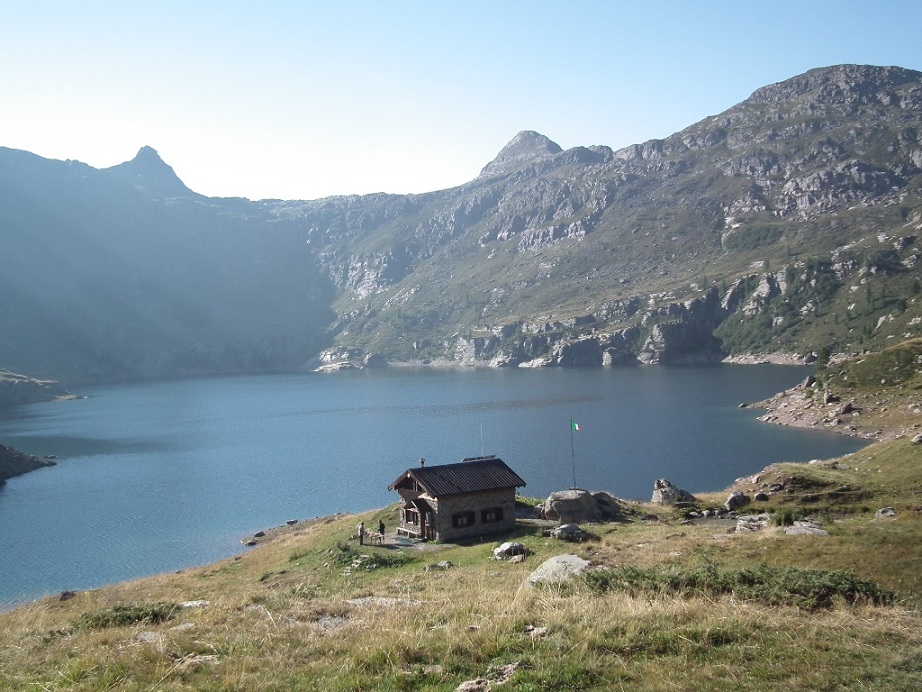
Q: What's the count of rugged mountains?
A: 3